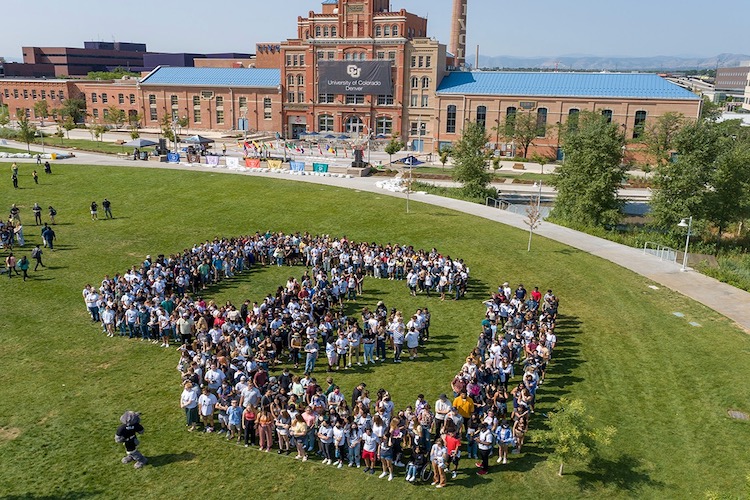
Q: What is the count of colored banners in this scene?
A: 8